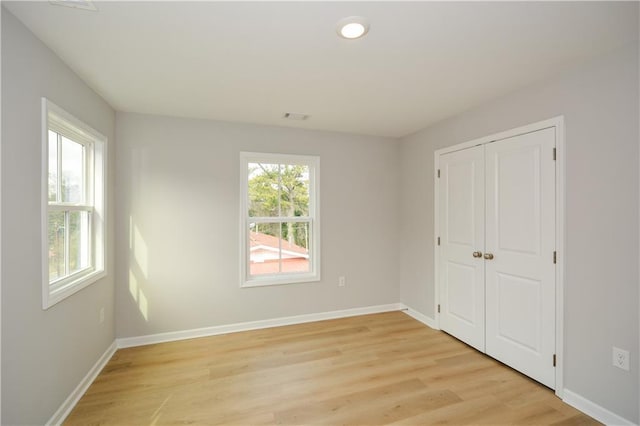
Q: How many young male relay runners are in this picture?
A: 0